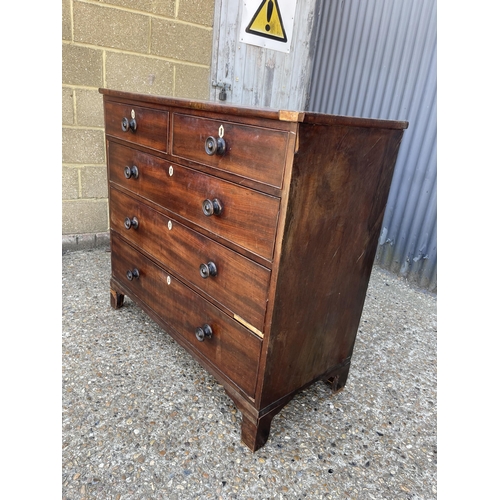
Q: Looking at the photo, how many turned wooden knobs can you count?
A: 8